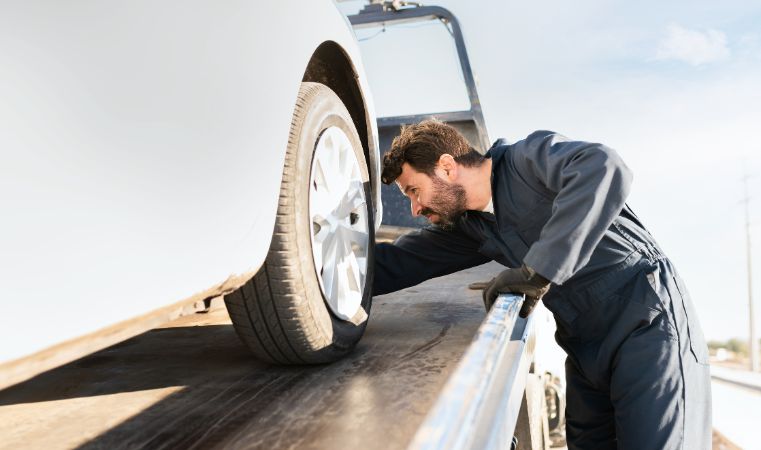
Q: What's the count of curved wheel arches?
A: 1